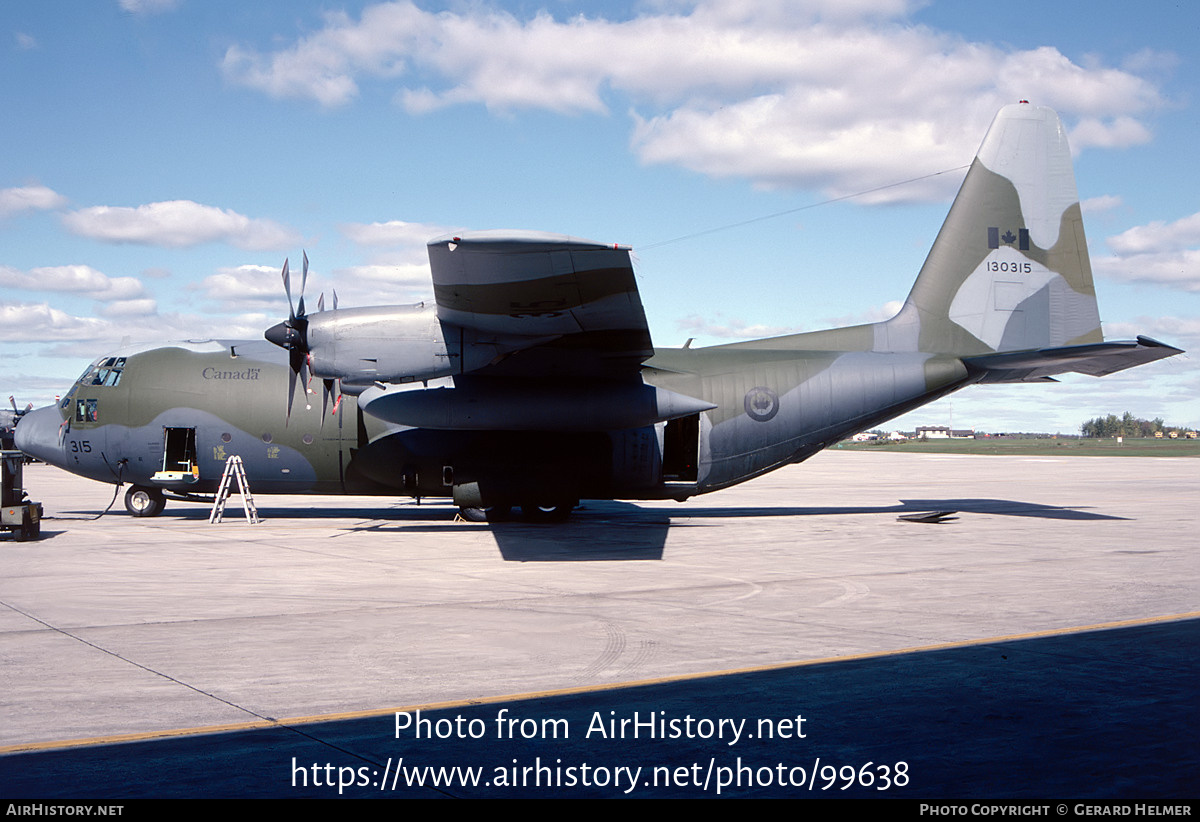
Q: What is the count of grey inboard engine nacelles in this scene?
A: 1